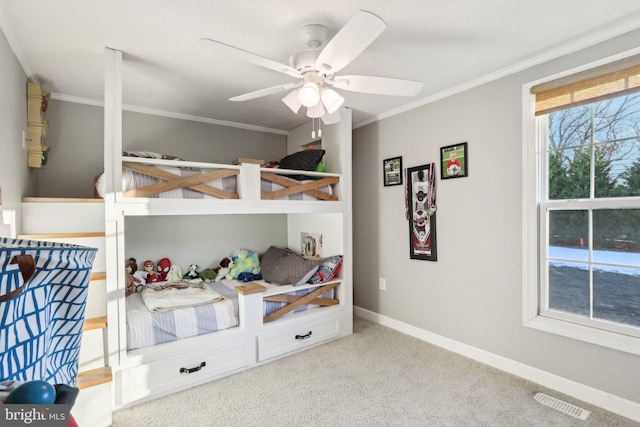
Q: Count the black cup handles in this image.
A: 2